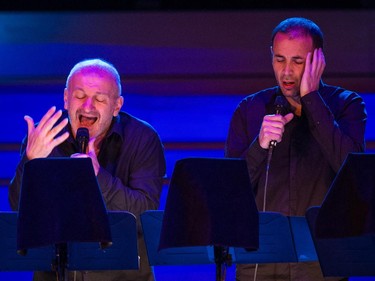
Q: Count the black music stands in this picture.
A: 3